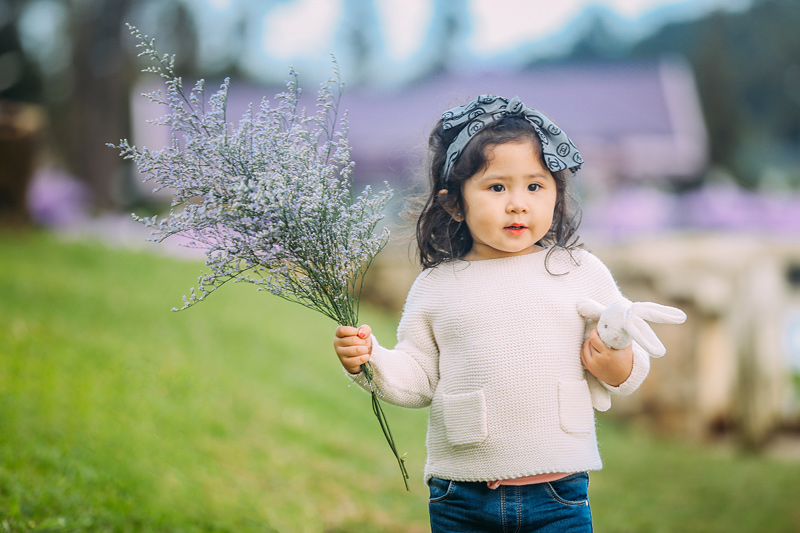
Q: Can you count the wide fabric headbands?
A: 1